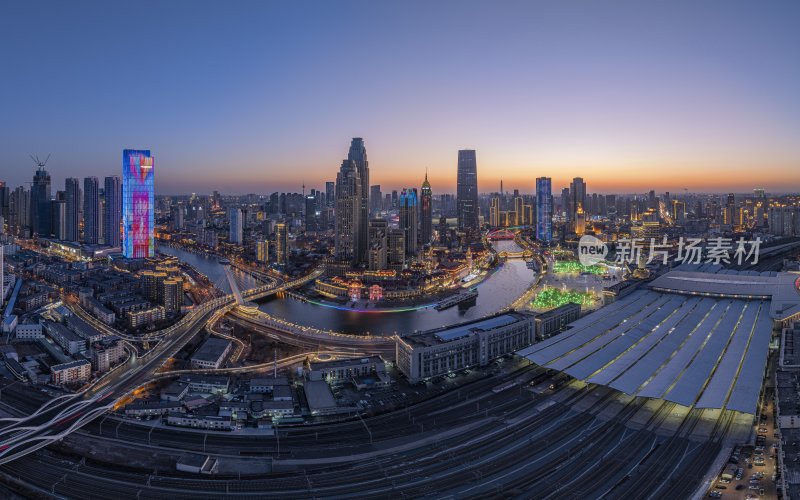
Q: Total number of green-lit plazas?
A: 2